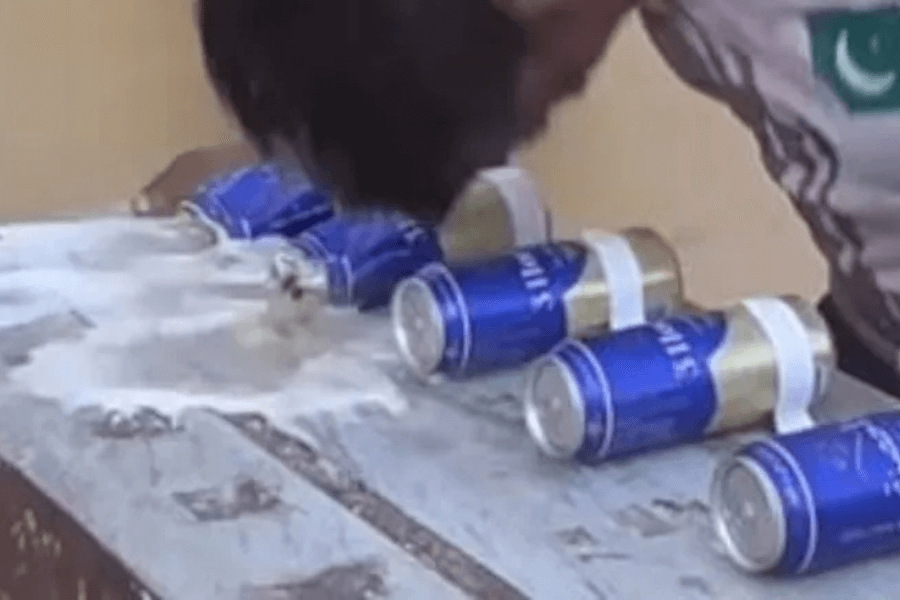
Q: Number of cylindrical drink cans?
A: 5